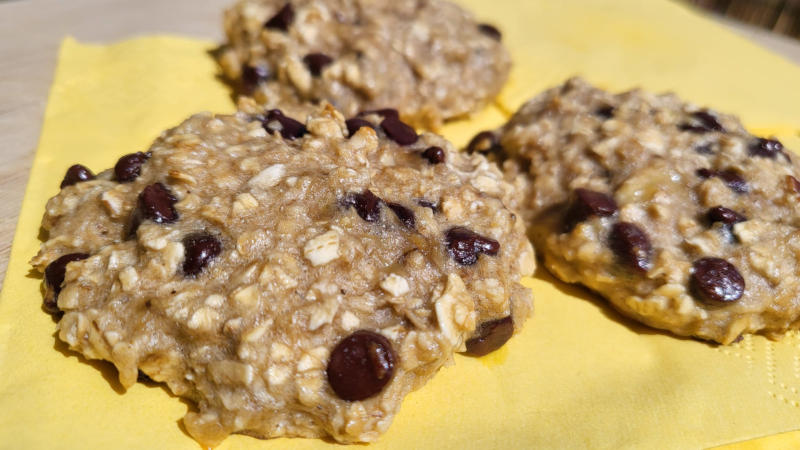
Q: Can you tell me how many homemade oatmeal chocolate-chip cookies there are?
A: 3